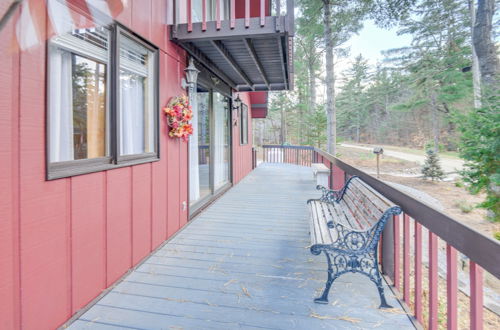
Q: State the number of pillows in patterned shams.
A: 0